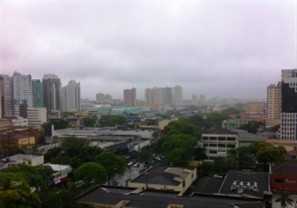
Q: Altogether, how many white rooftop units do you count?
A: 4